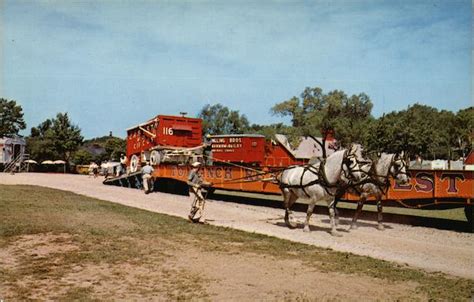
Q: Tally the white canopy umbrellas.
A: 3